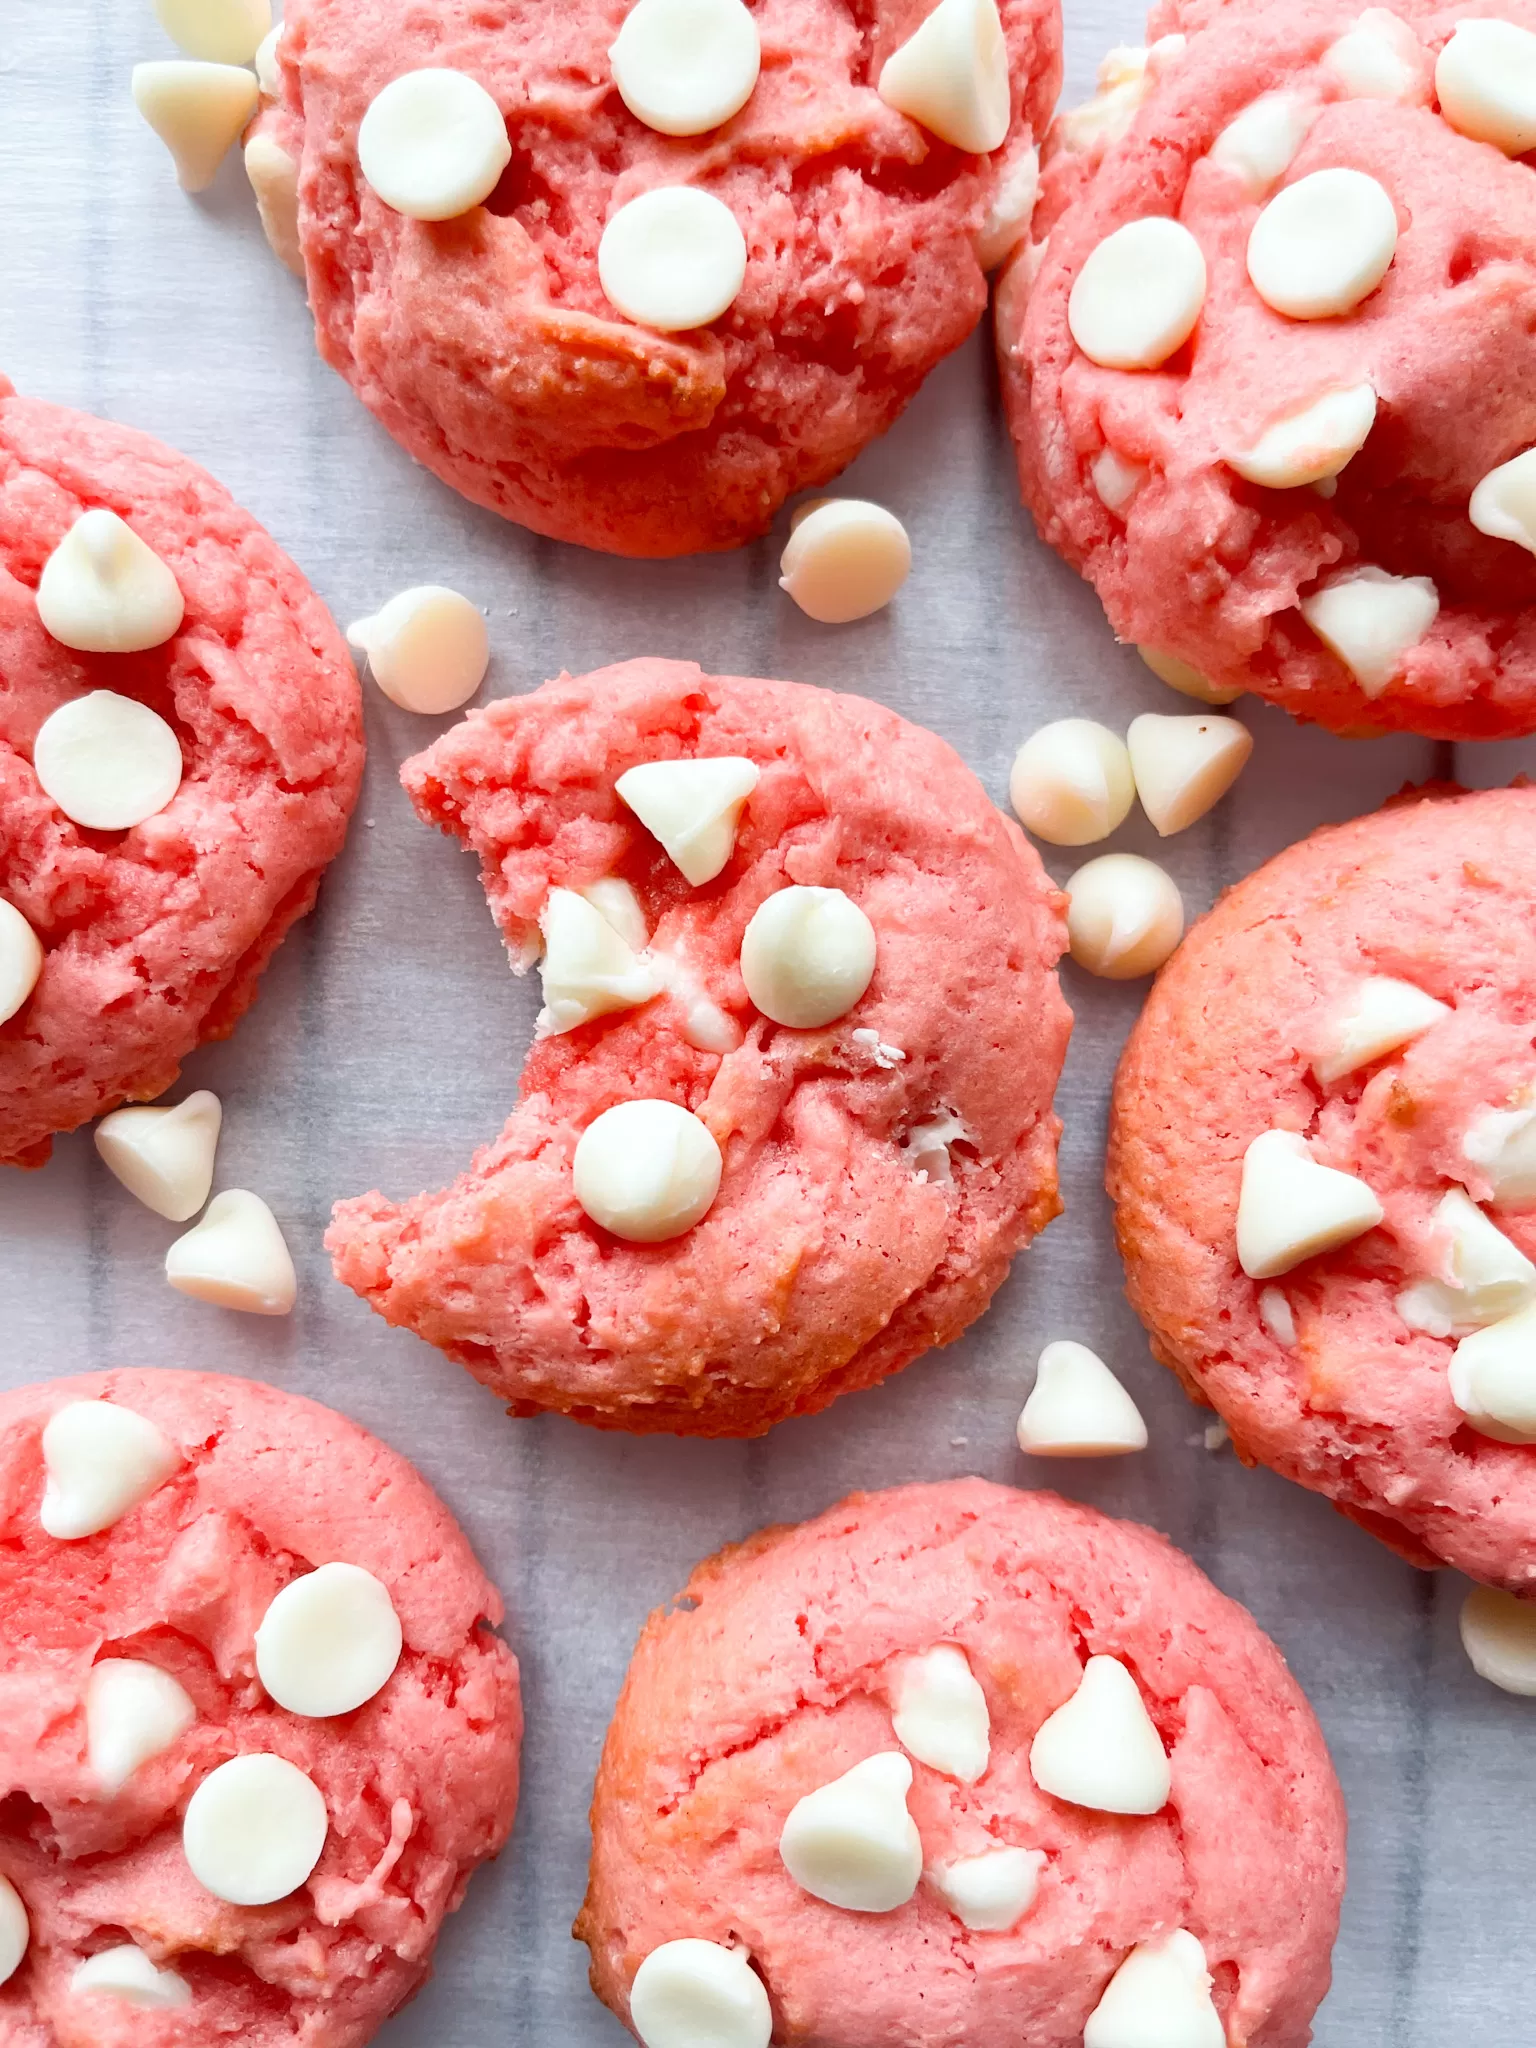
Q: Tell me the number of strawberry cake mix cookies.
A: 7